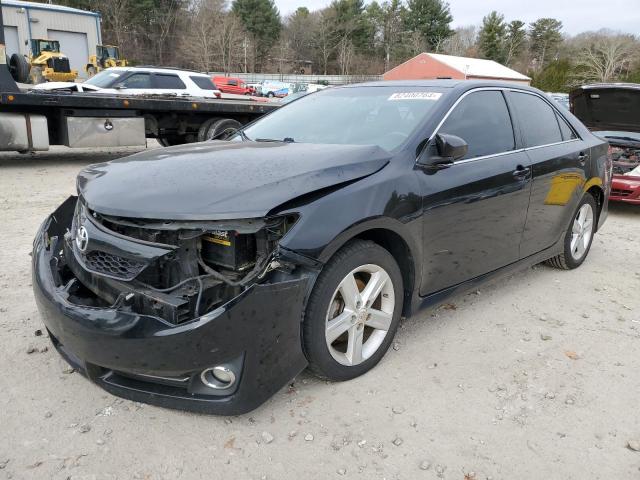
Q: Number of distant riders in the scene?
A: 0